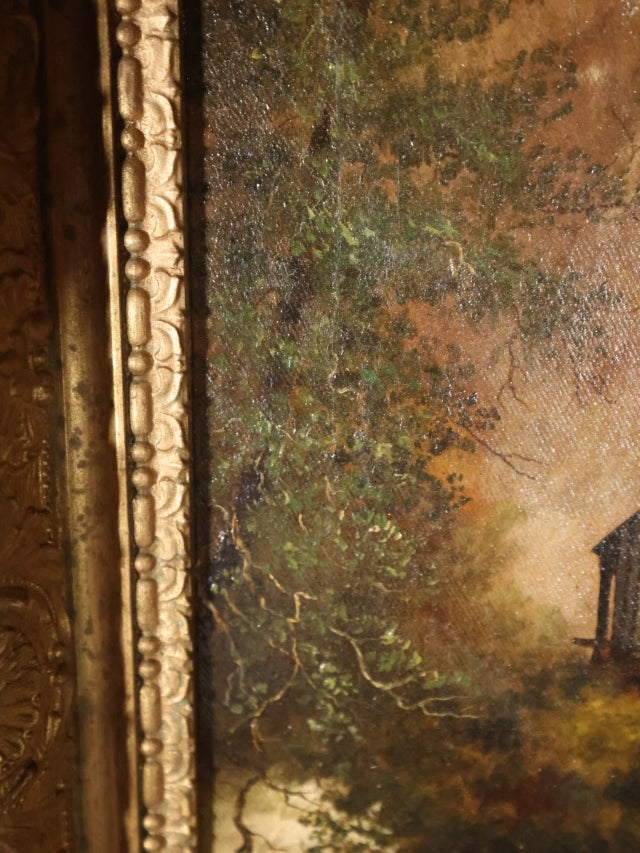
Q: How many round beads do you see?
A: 14